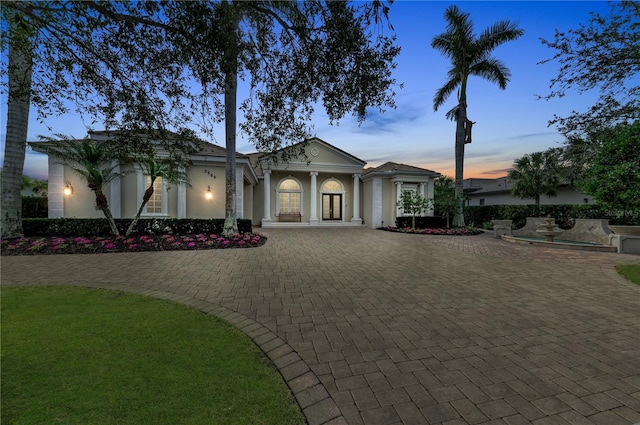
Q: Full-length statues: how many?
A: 0